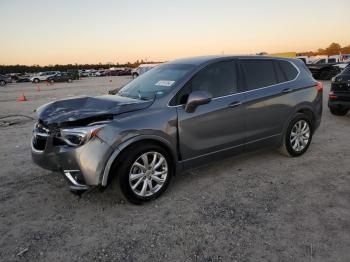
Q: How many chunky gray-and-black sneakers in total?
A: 0